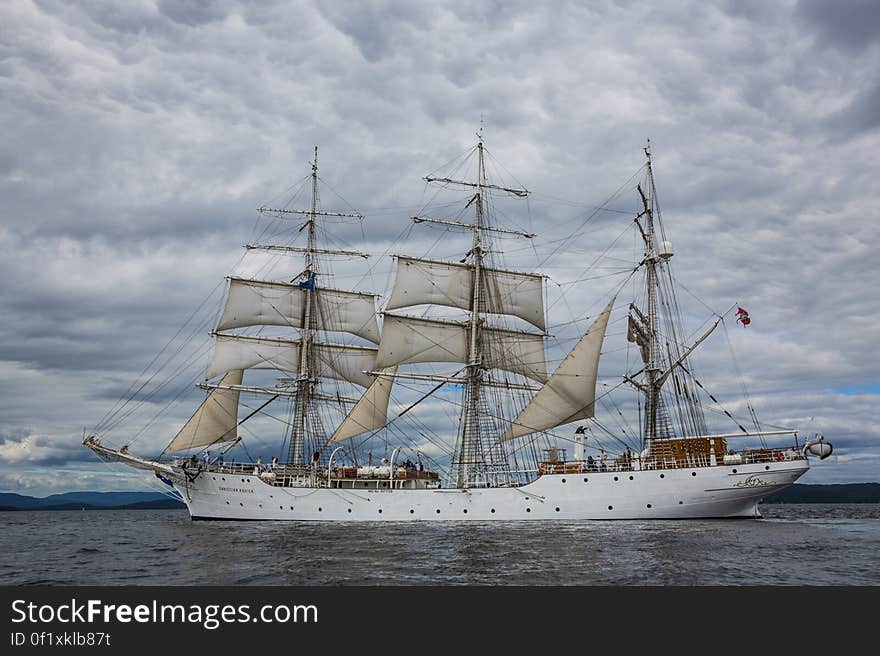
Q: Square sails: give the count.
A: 4